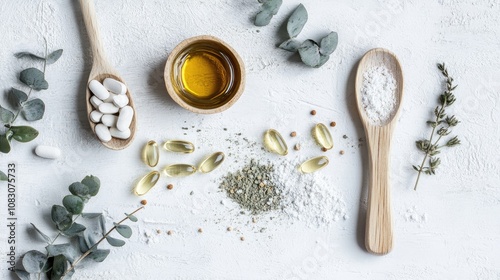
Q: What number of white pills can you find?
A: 11